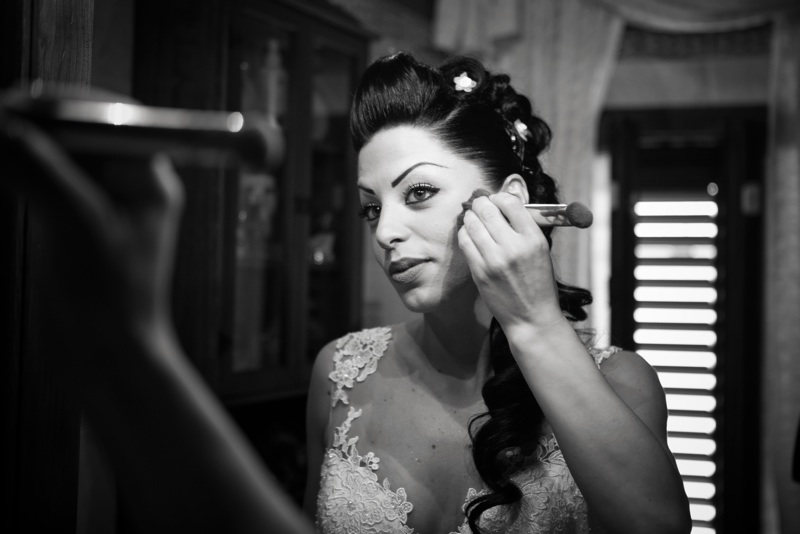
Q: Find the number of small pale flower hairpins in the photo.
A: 2